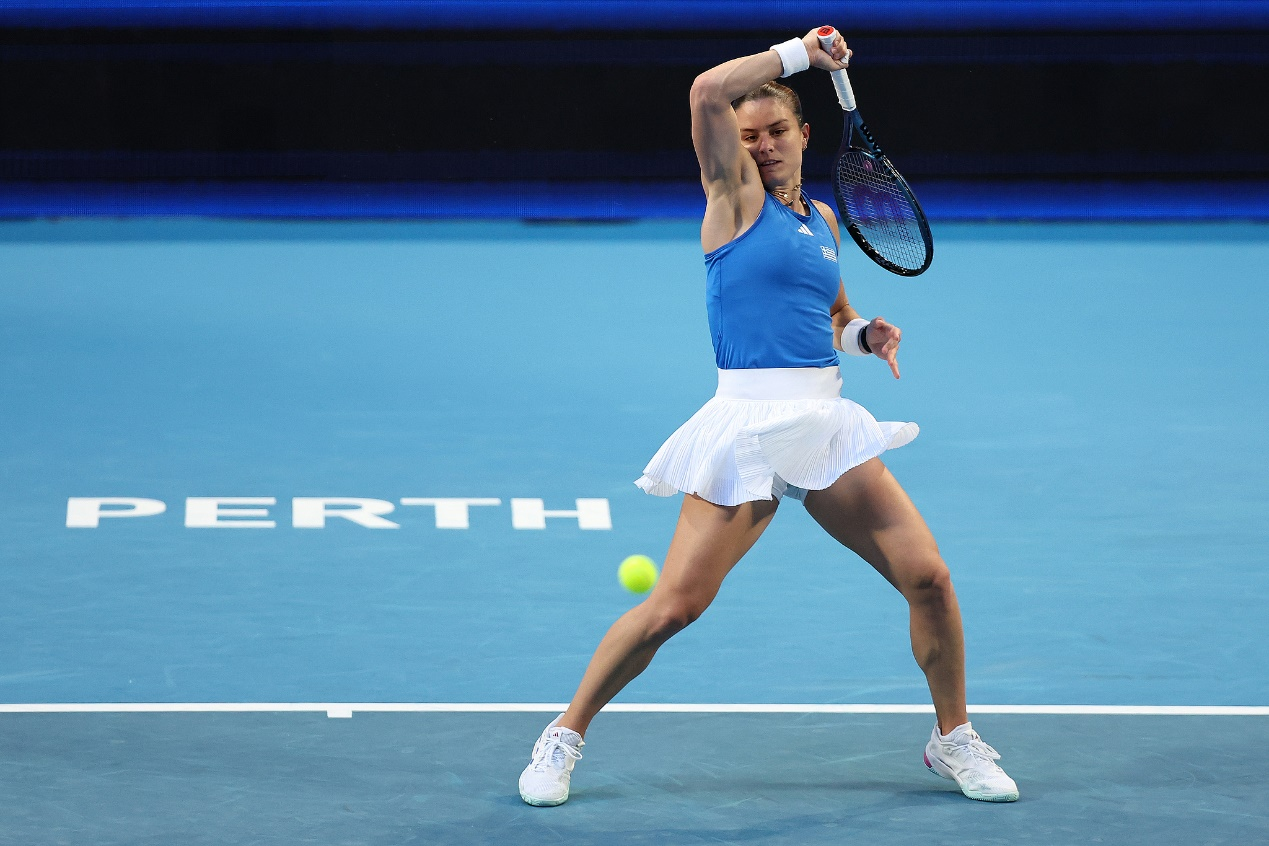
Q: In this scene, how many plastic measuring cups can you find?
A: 0